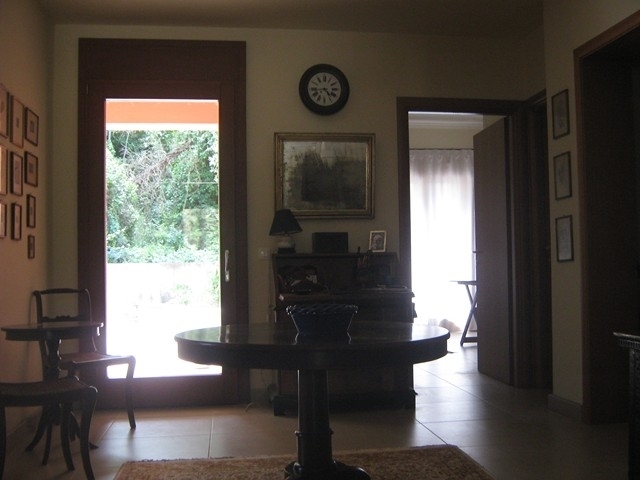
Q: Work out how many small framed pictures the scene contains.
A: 14